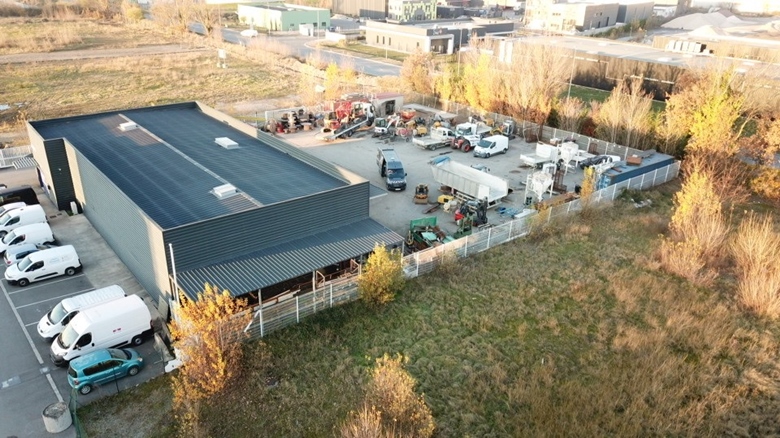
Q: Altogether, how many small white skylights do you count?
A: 3